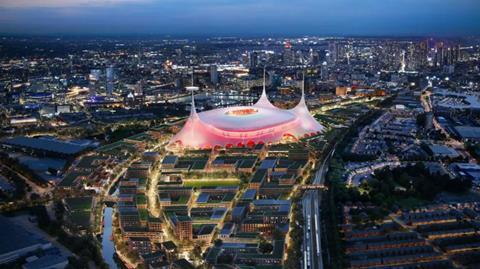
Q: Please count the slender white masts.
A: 3